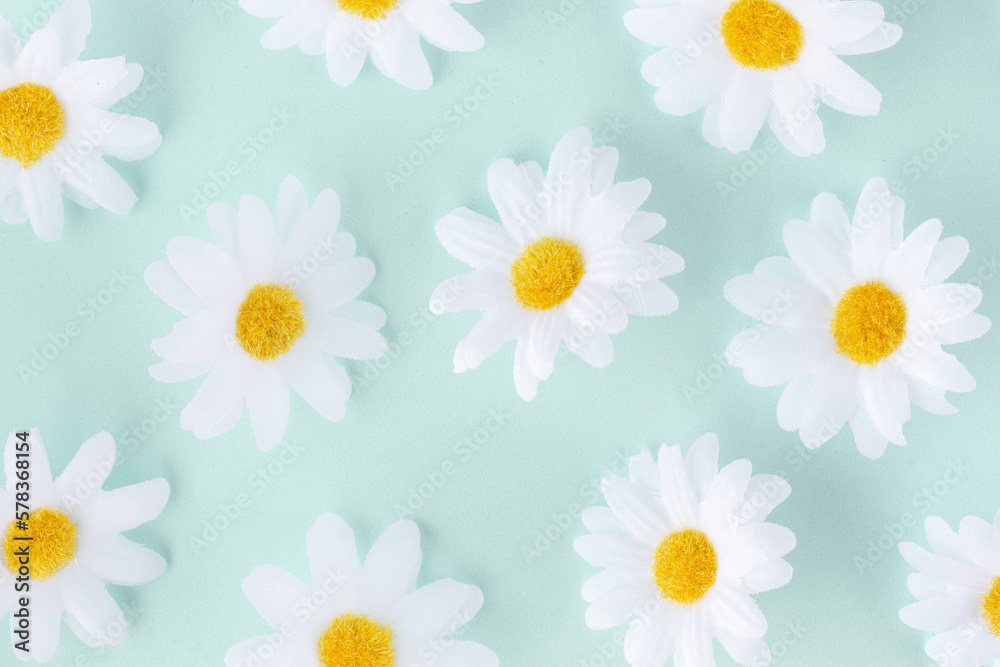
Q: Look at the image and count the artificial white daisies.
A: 10